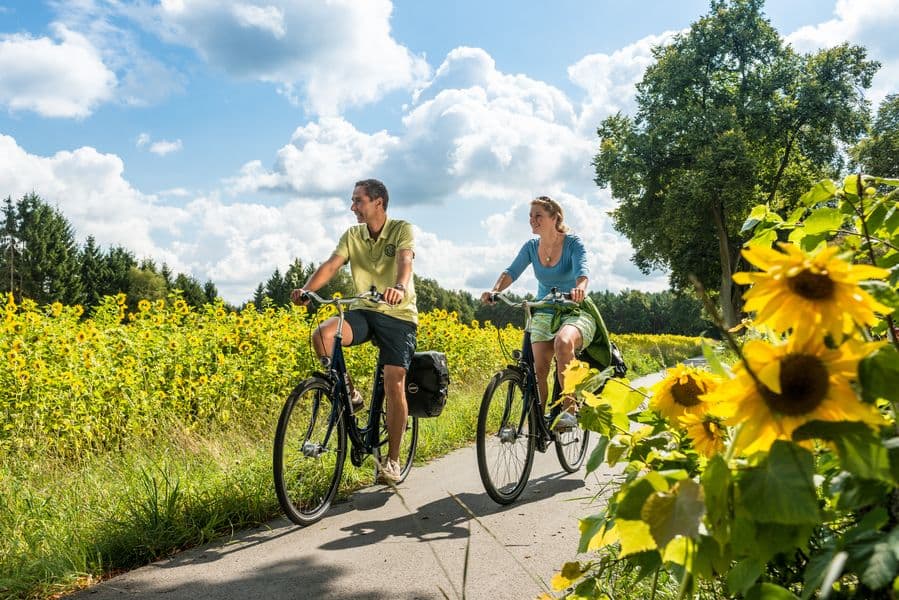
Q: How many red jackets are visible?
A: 0